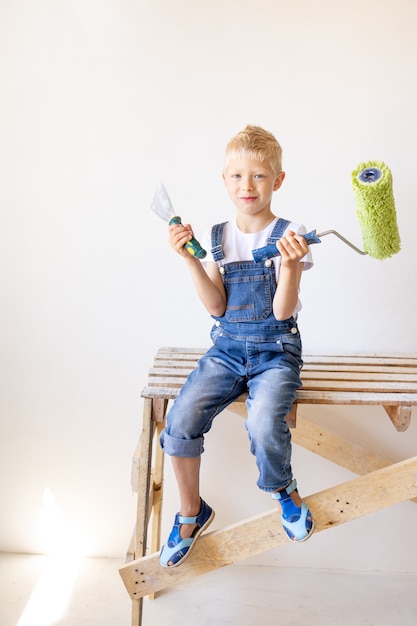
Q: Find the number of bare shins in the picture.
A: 1